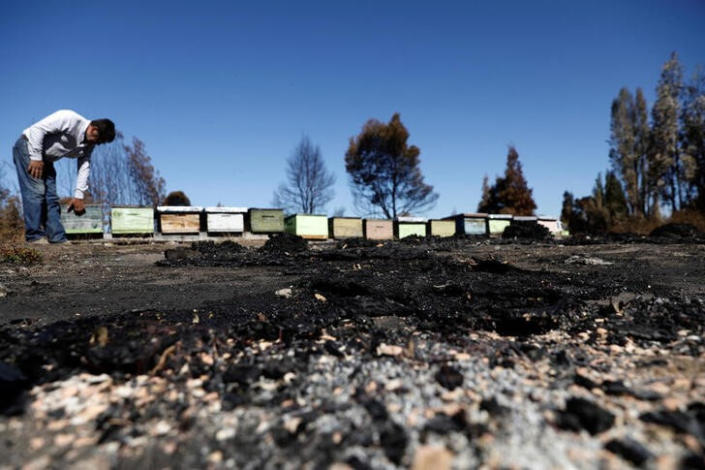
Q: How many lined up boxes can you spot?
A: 14